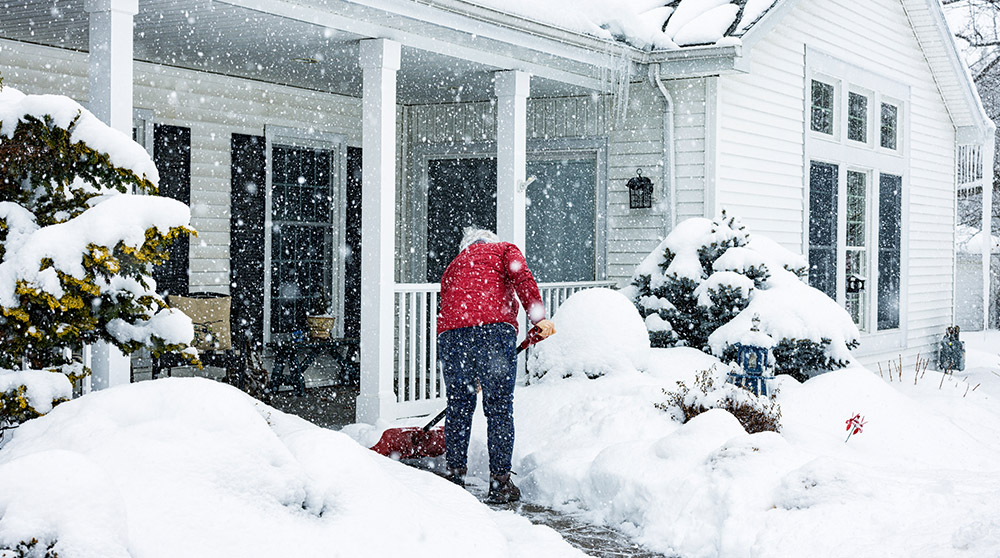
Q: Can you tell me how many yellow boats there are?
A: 0